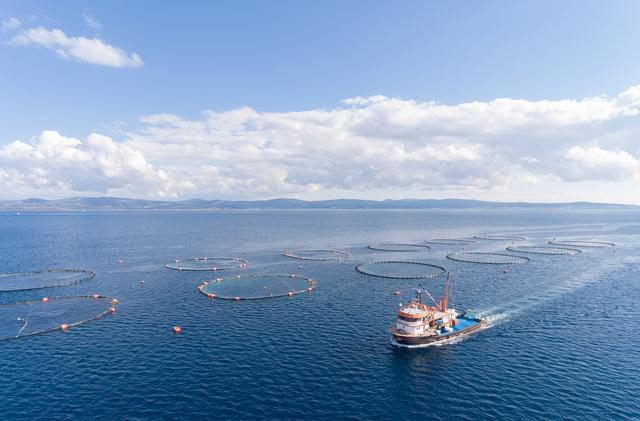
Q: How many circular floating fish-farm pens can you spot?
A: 12